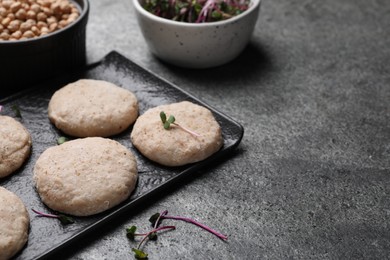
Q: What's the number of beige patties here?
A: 5